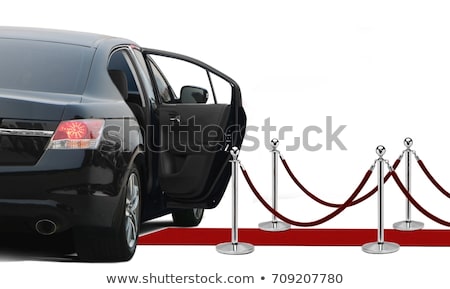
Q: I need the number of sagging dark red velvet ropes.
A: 4